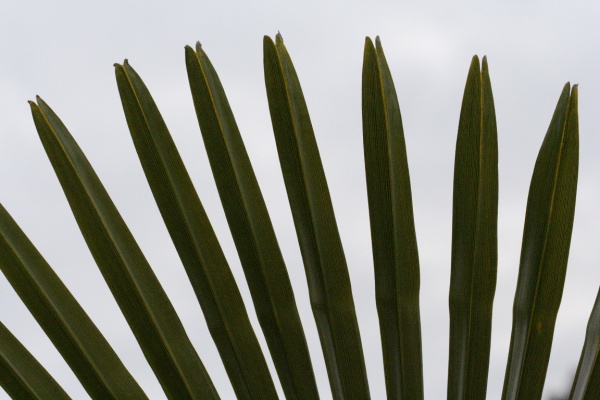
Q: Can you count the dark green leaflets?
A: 10